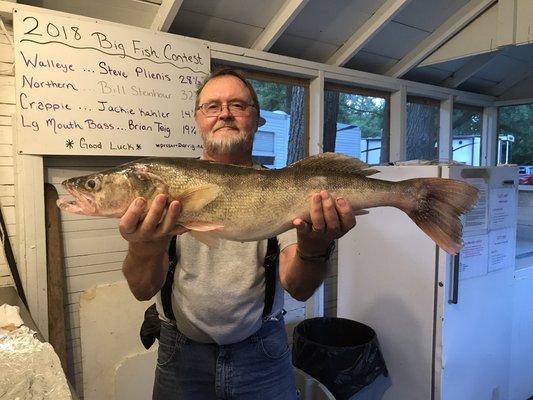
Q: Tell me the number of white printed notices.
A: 4